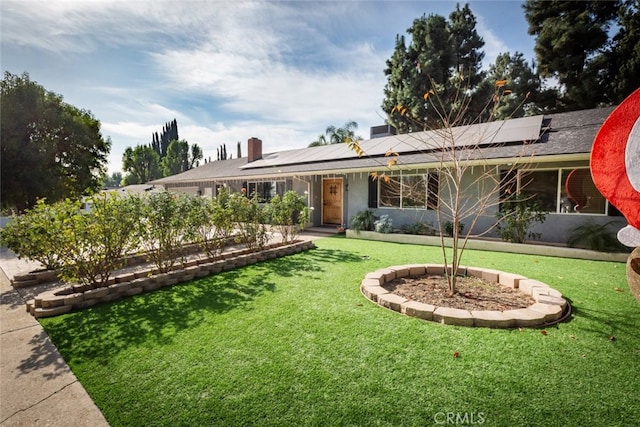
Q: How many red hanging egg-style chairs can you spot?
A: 0